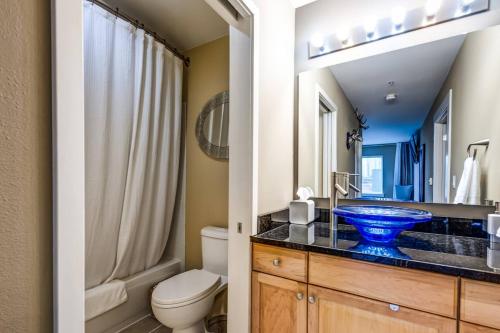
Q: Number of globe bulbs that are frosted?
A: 6